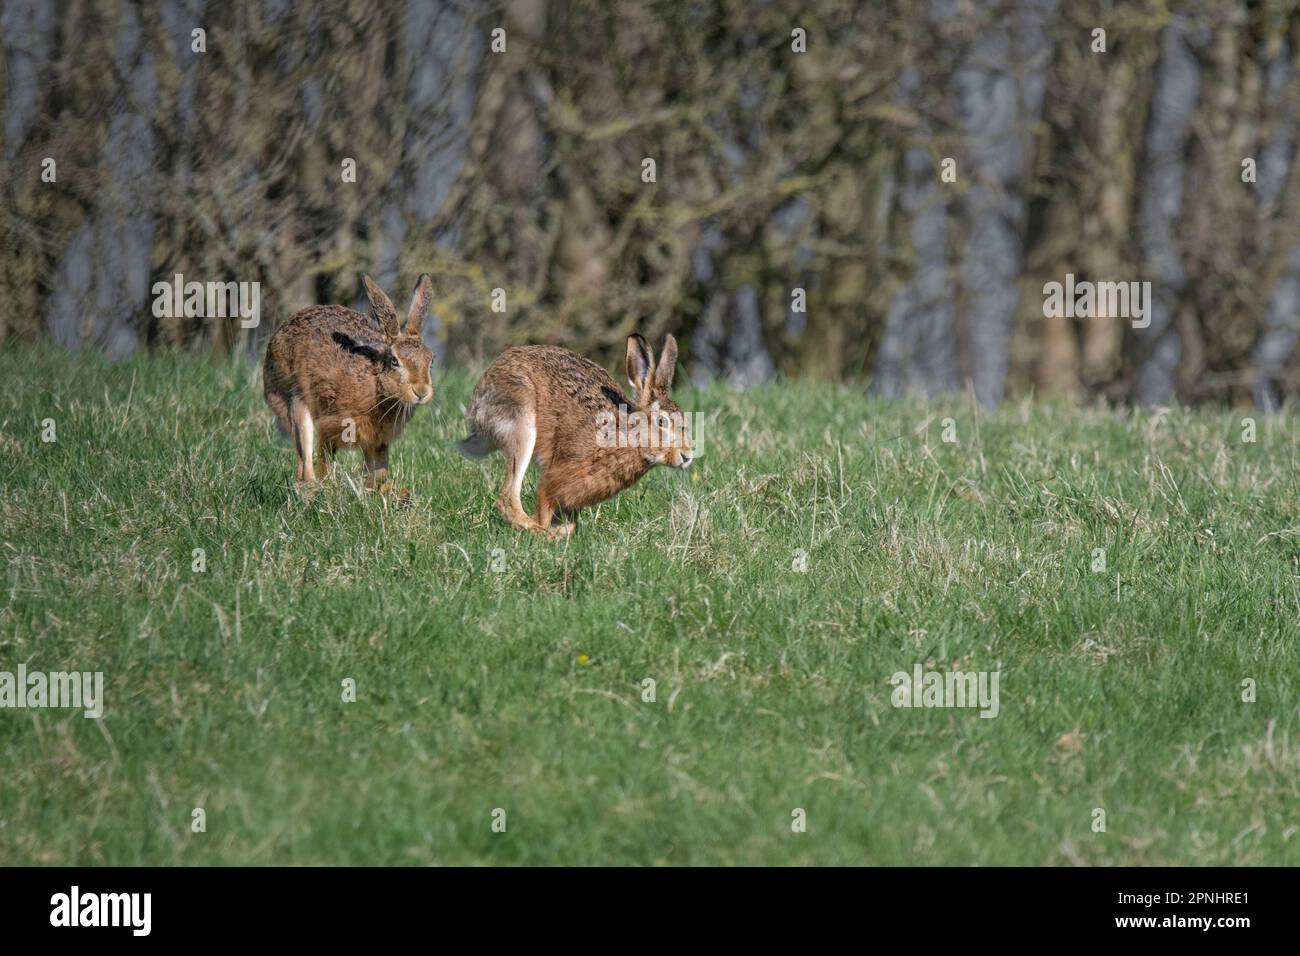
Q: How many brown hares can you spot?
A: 2